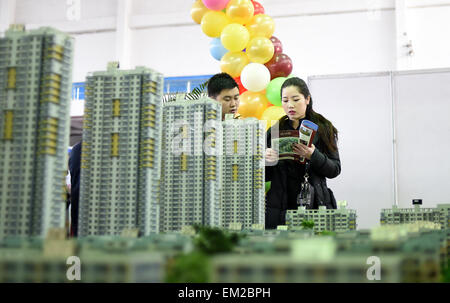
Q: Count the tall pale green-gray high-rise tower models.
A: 4